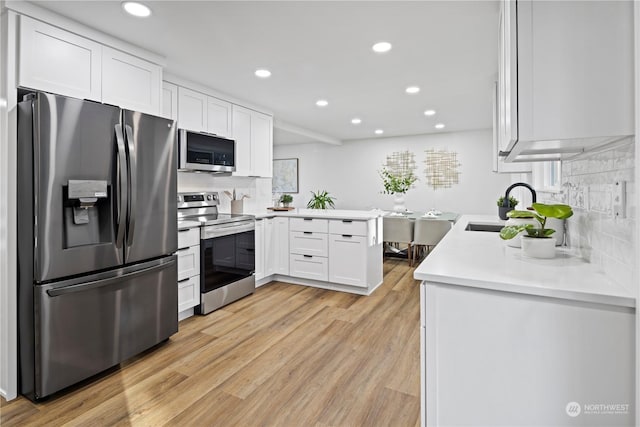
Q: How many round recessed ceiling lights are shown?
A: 9